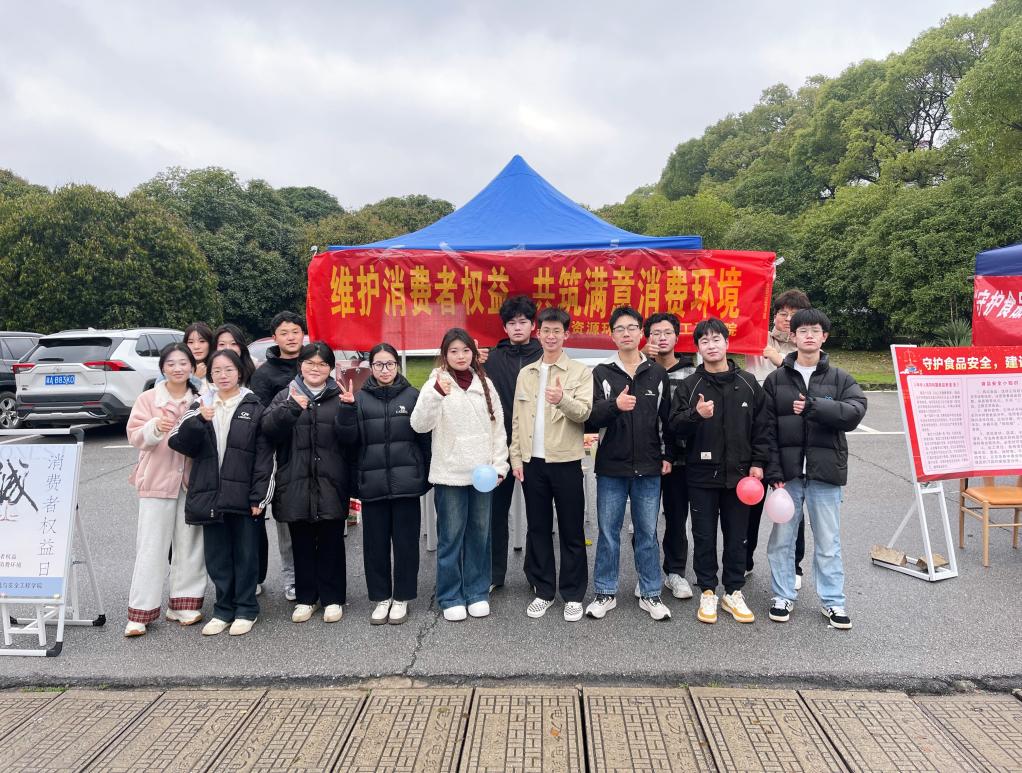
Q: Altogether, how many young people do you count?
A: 15